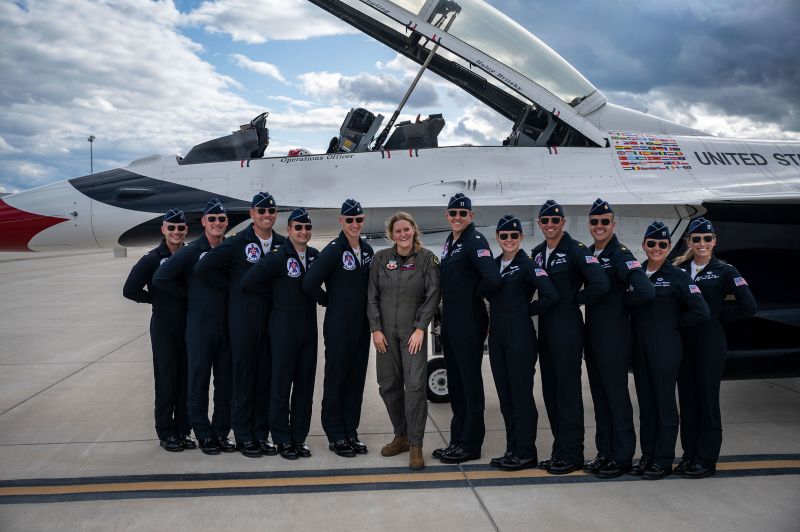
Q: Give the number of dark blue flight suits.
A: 11